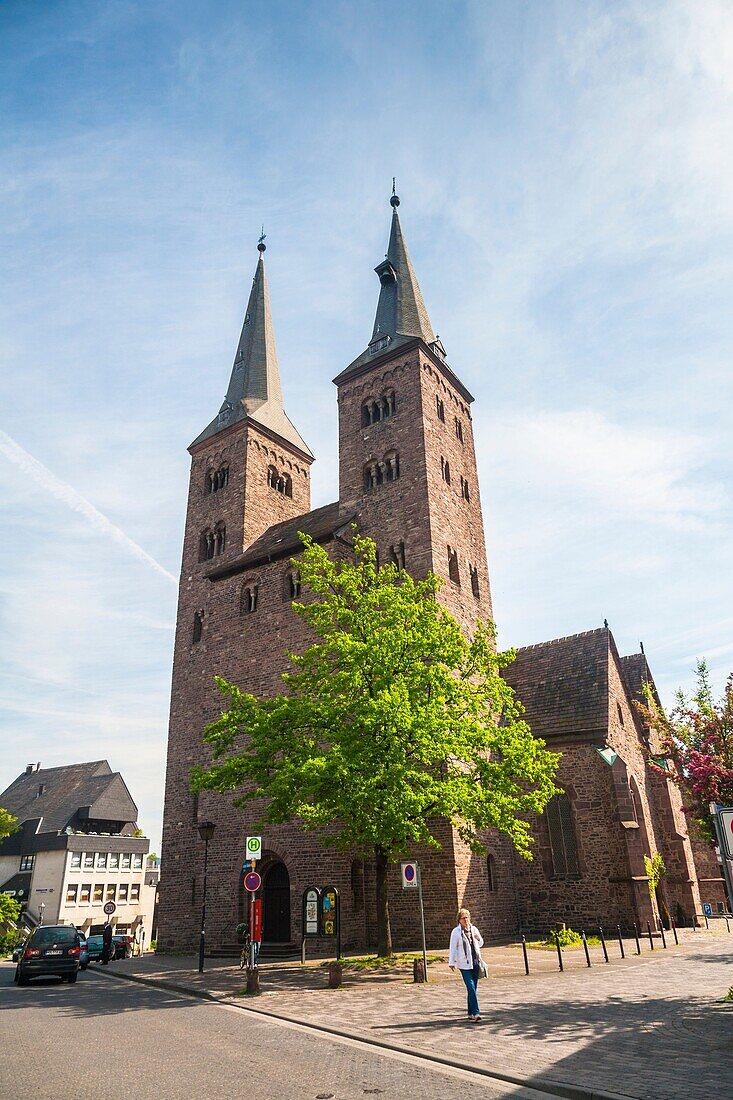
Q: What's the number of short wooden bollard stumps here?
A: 3